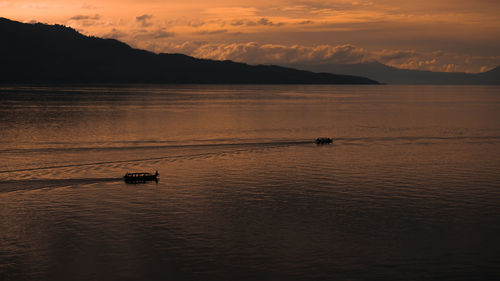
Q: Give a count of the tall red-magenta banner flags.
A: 0